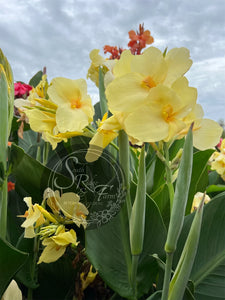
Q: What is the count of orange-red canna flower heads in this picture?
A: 2